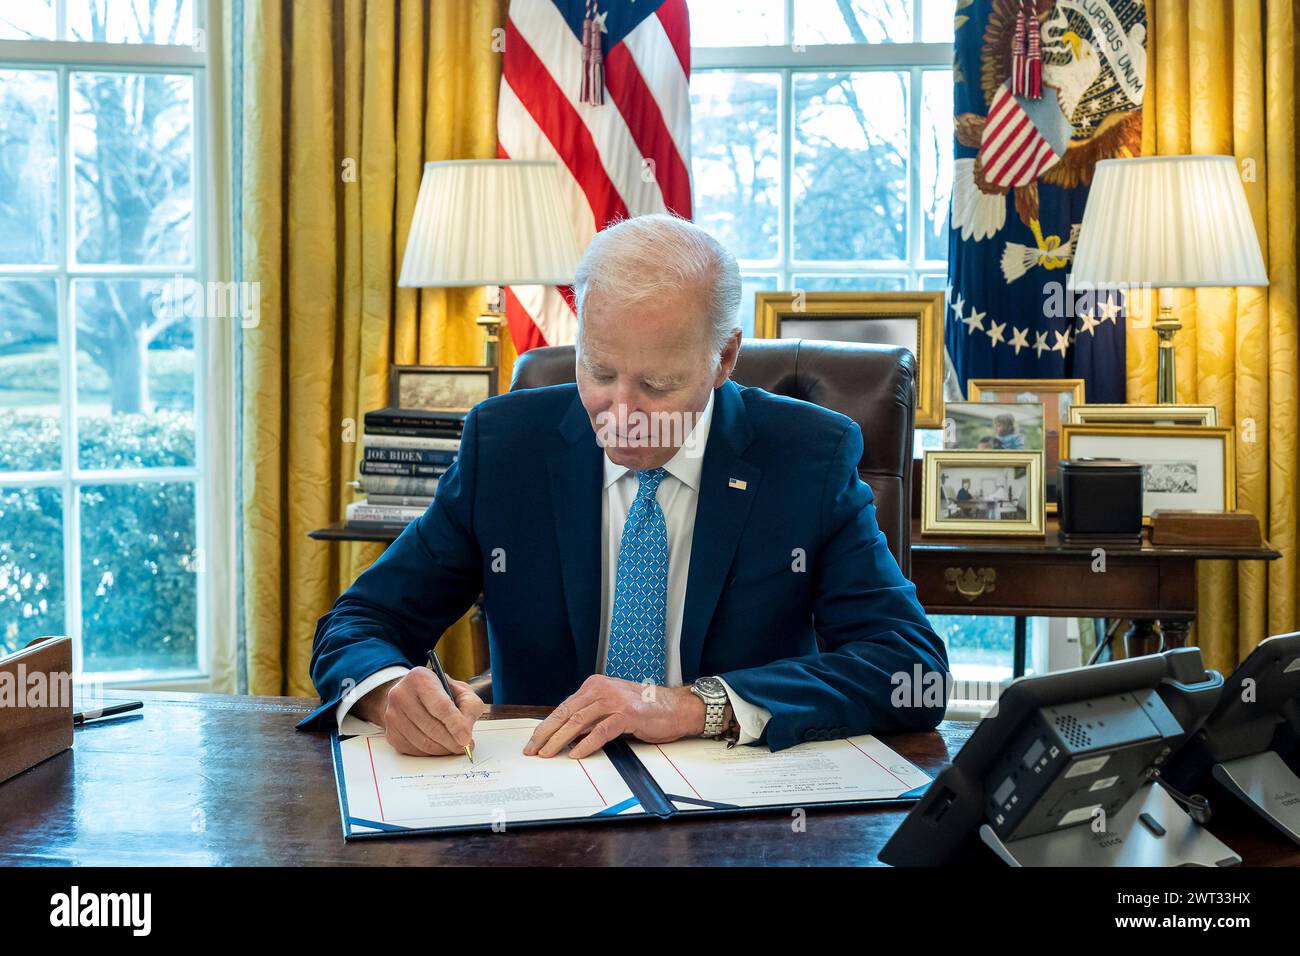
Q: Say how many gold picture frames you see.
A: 6